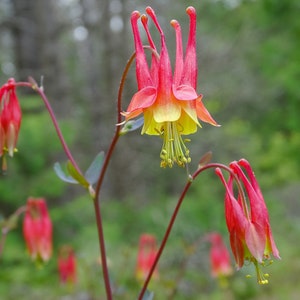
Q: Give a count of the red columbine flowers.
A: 7